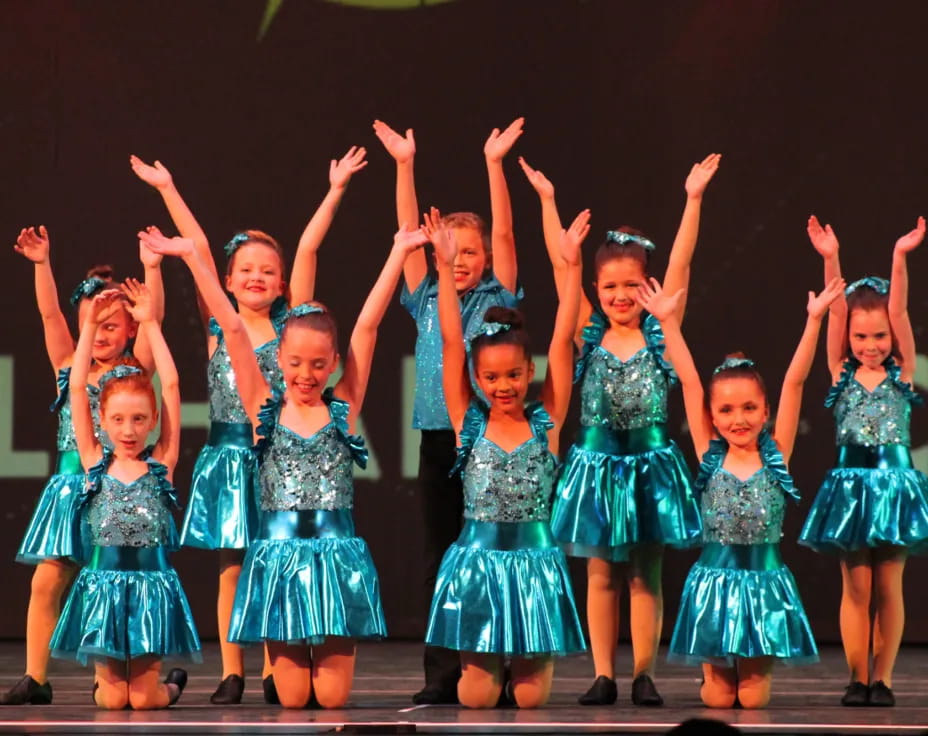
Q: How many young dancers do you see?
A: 9